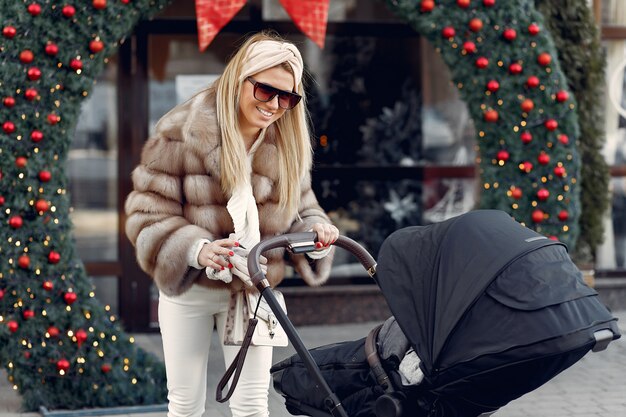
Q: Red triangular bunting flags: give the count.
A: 2